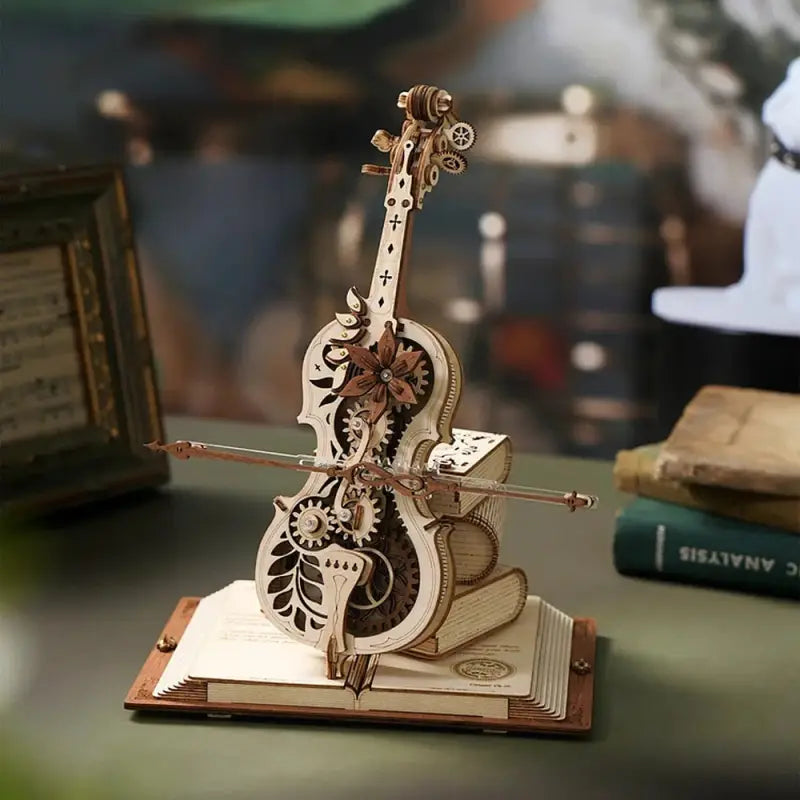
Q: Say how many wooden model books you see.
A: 4